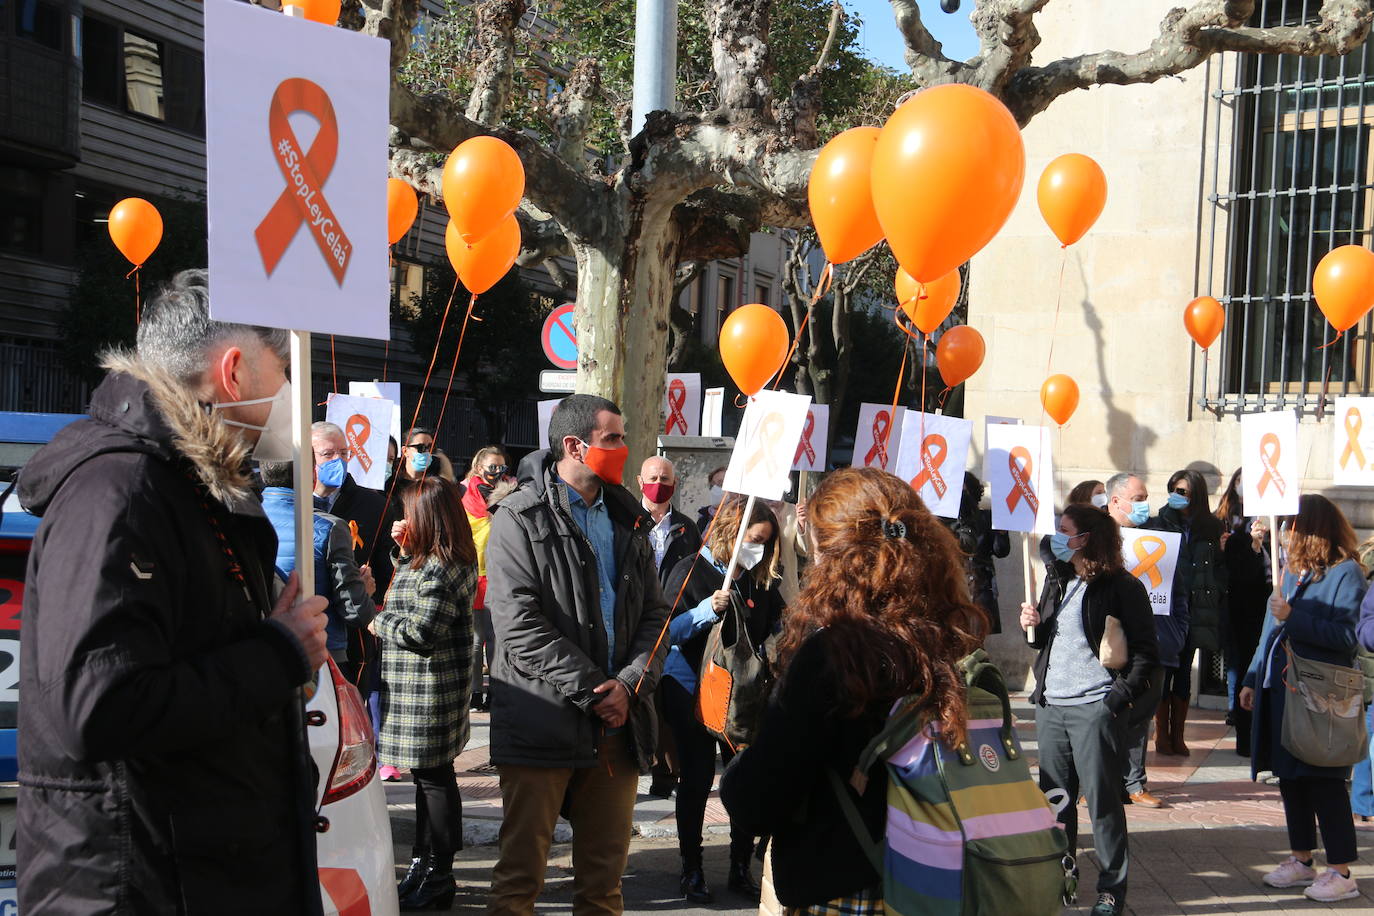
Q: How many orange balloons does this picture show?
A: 14